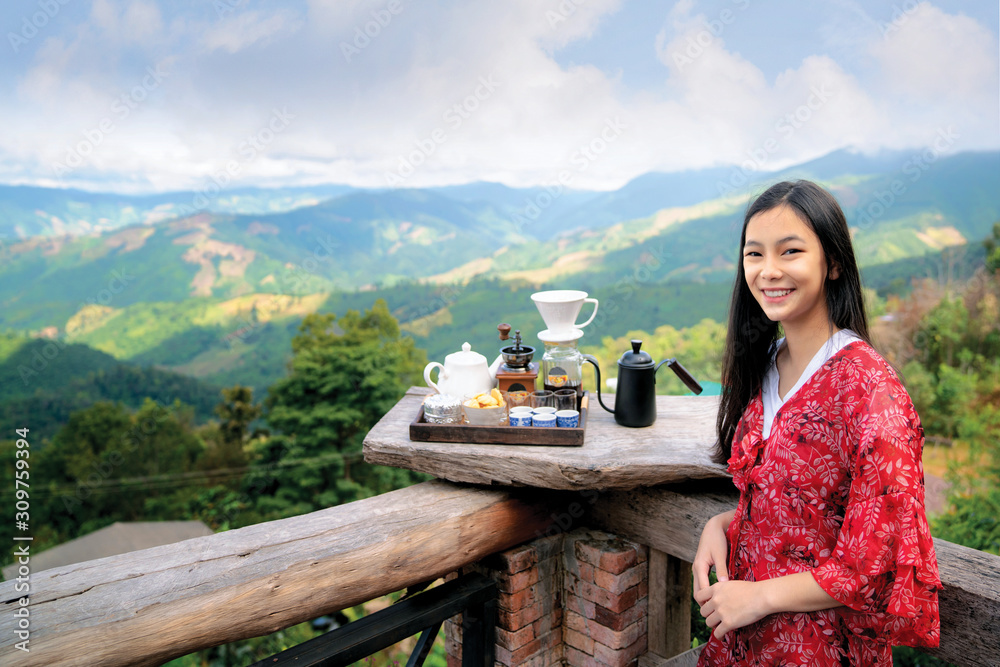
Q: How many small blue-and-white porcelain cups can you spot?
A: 5